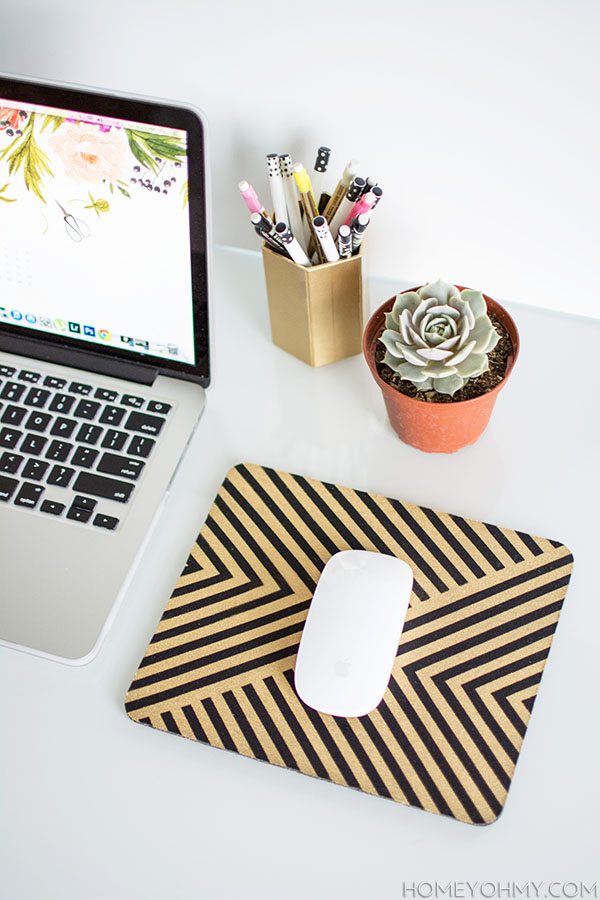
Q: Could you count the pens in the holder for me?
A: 15